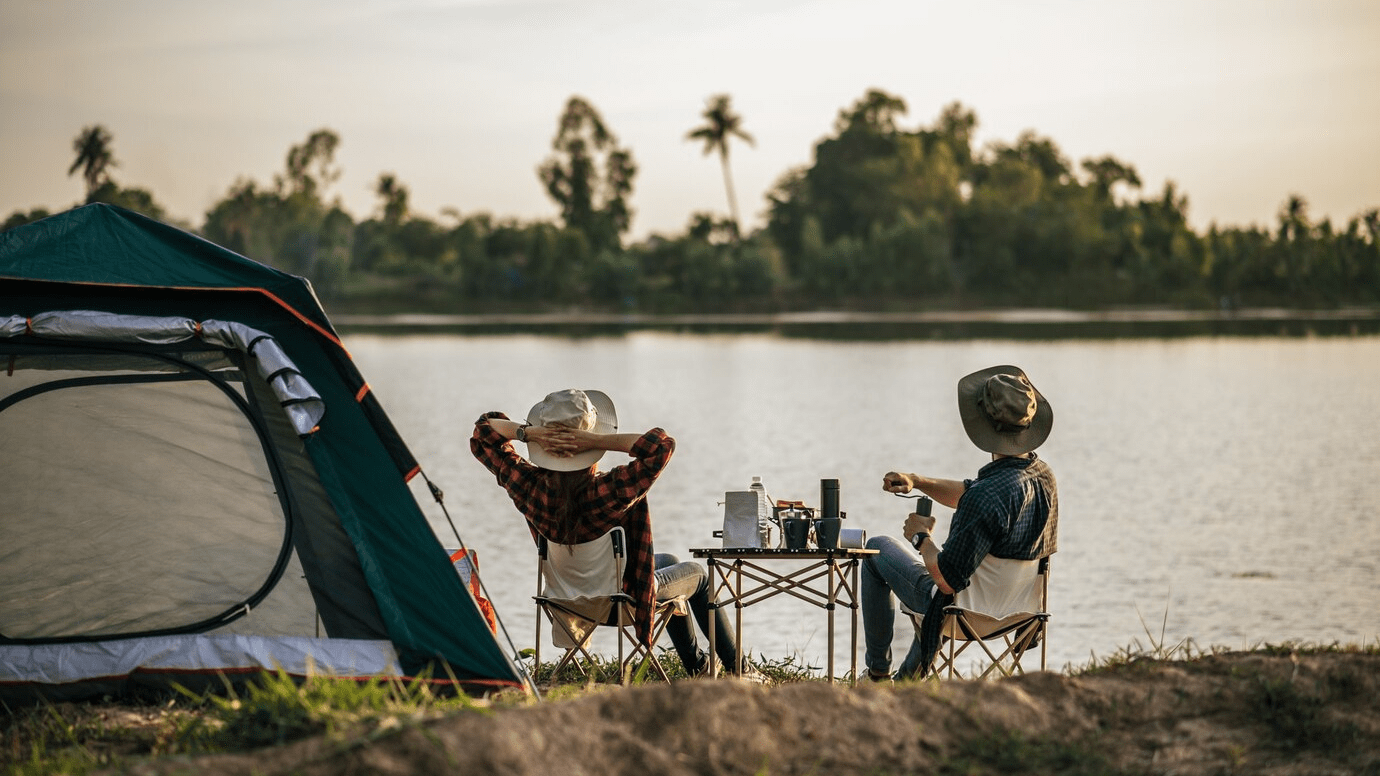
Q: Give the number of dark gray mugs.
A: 2